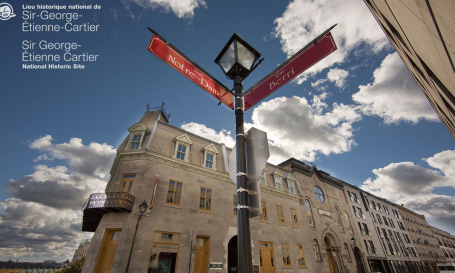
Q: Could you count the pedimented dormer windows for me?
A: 6